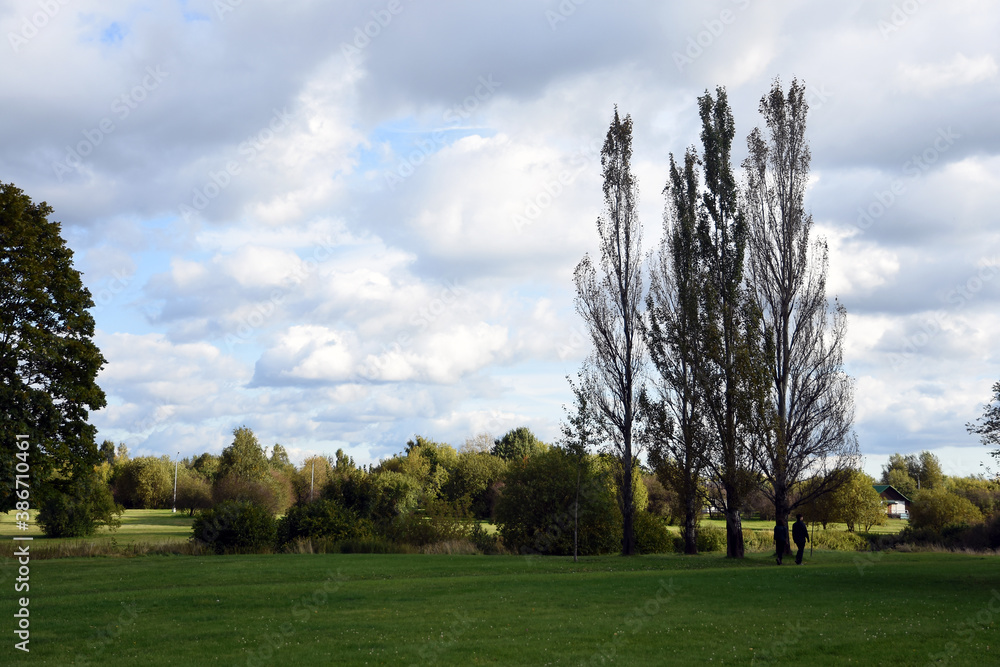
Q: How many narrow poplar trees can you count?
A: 4